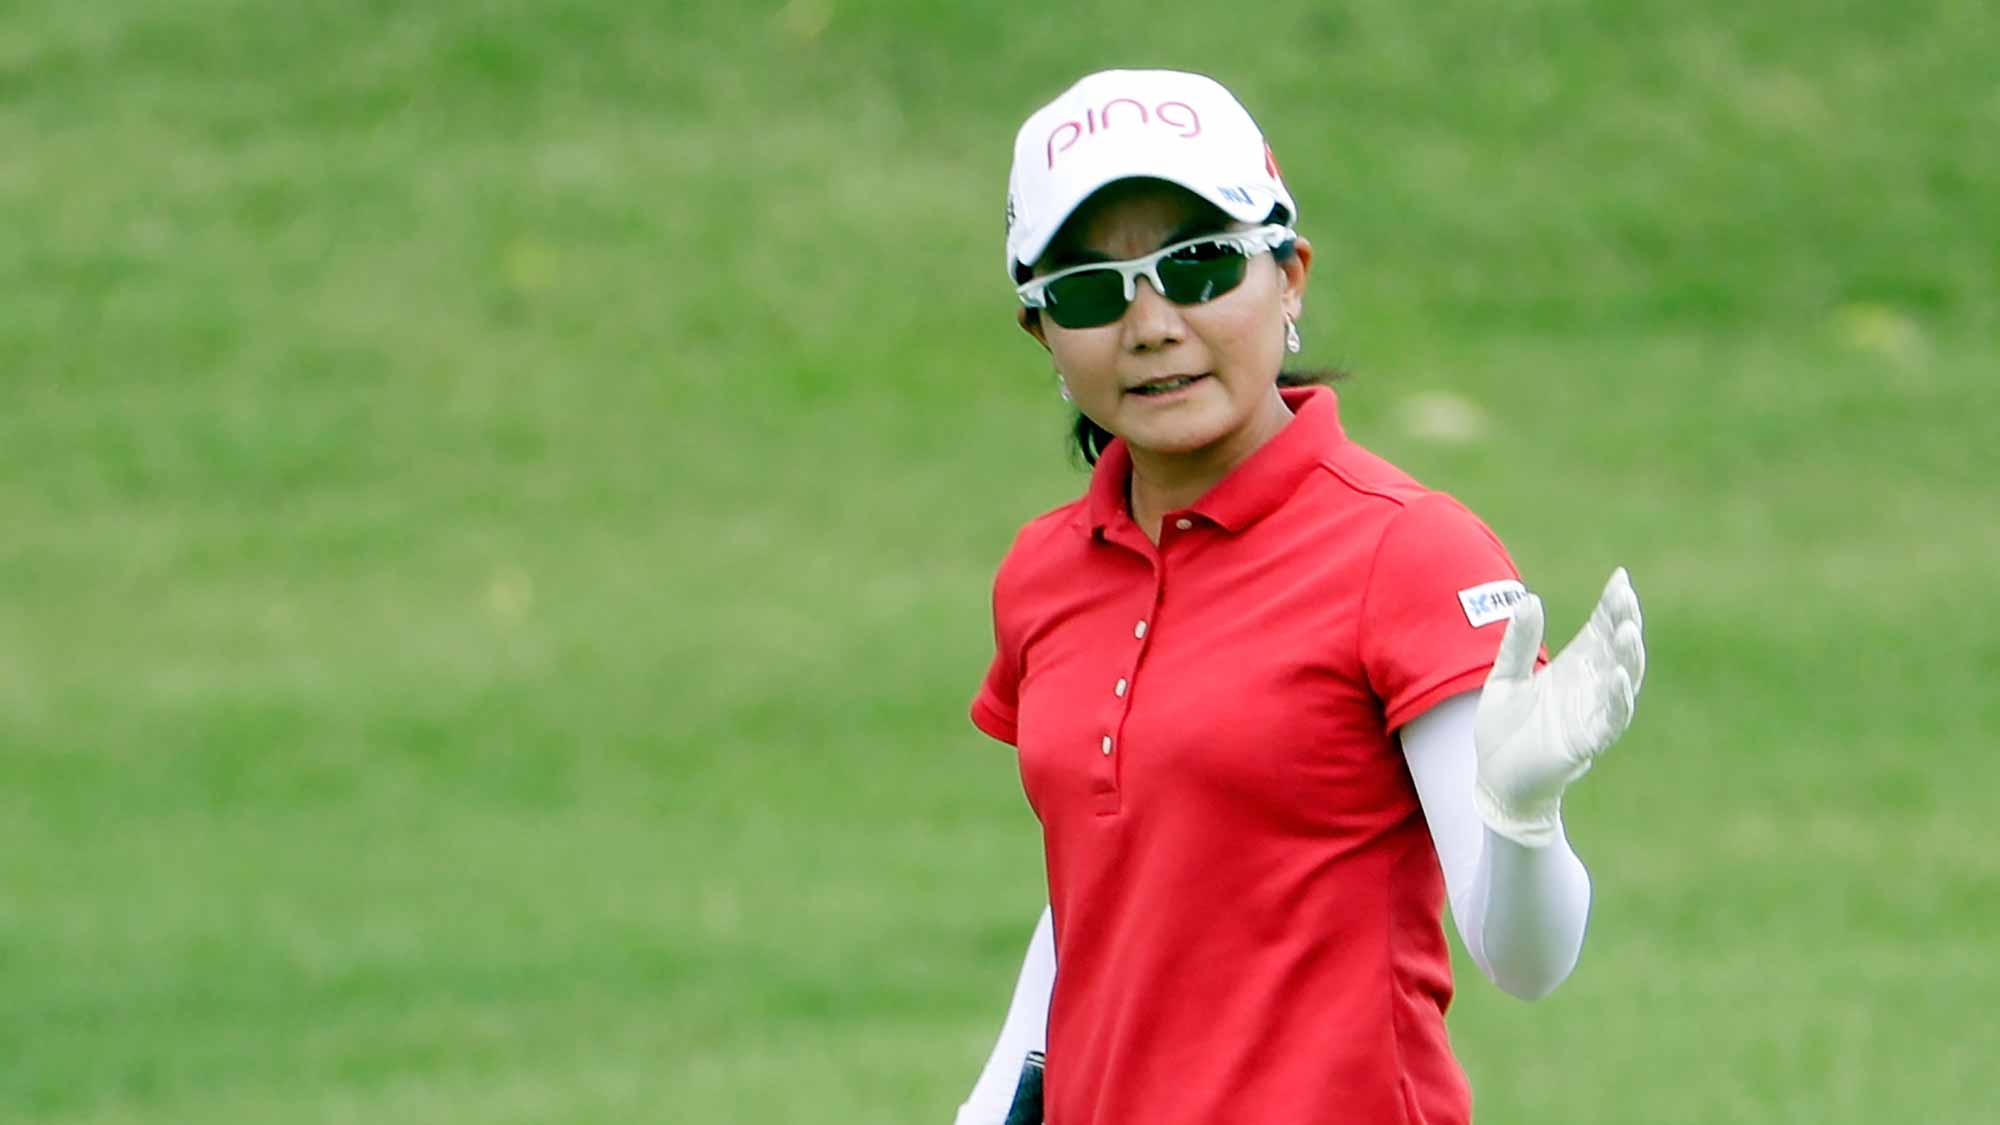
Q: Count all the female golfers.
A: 1